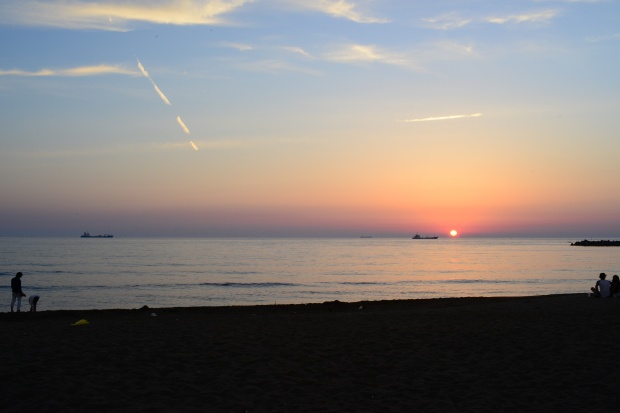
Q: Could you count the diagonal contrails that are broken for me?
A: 1